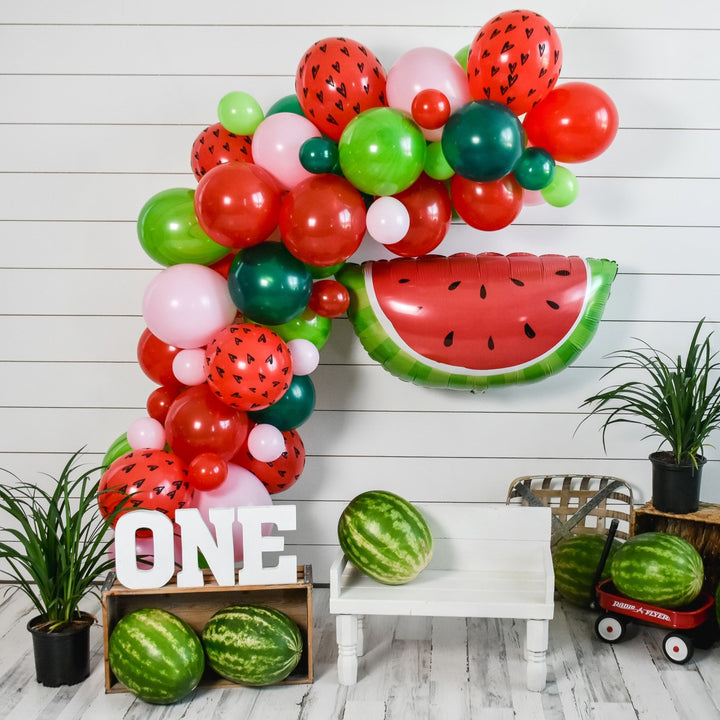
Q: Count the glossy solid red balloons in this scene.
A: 11